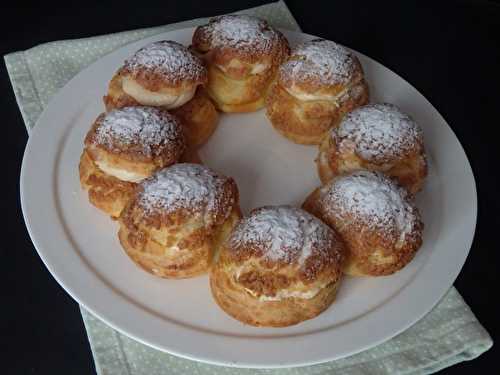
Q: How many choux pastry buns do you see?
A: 8